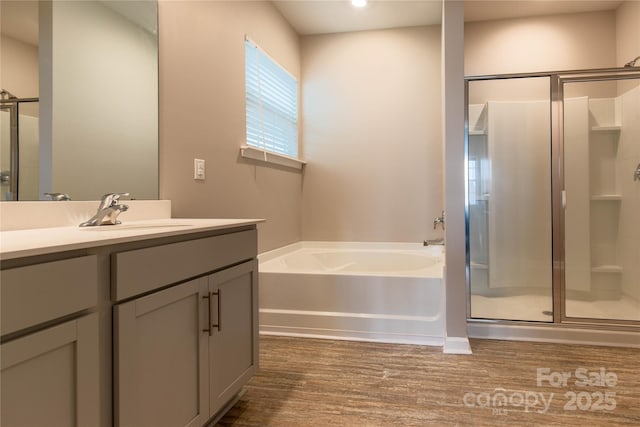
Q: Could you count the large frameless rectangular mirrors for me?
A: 1